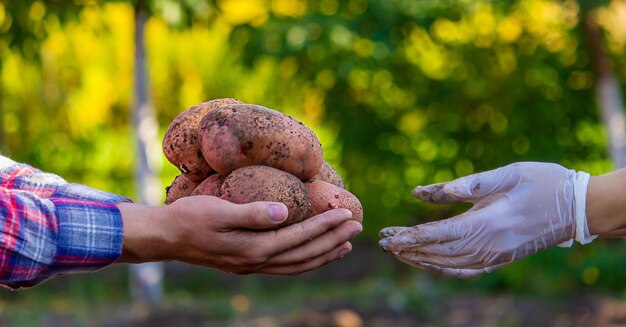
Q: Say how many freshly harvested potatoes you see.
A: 7